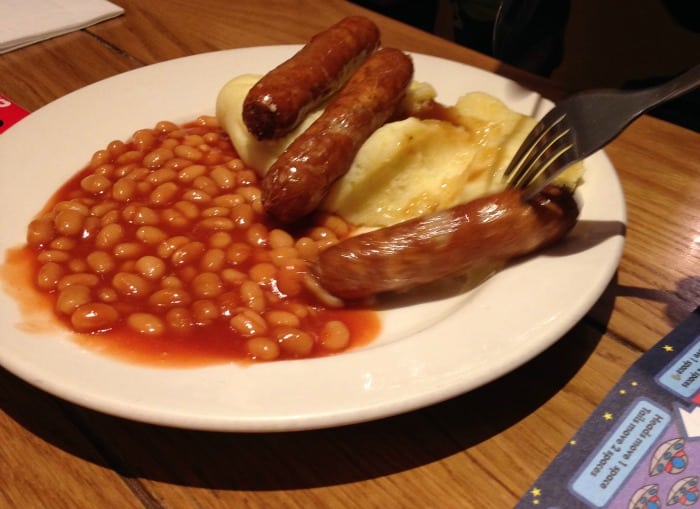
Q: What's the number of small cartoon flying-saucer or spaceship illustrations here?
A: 3